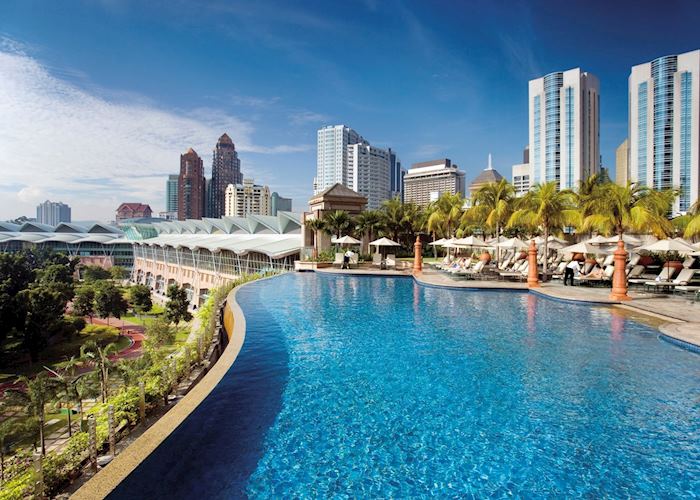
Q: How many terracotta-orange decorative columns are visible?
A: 3